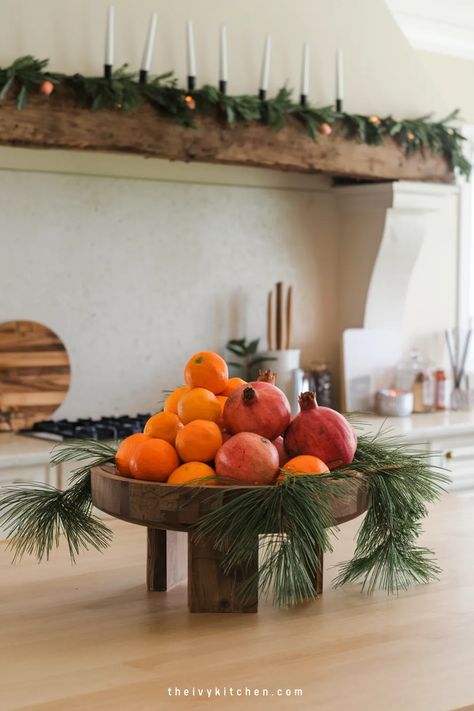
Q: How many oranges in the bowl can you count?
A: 11